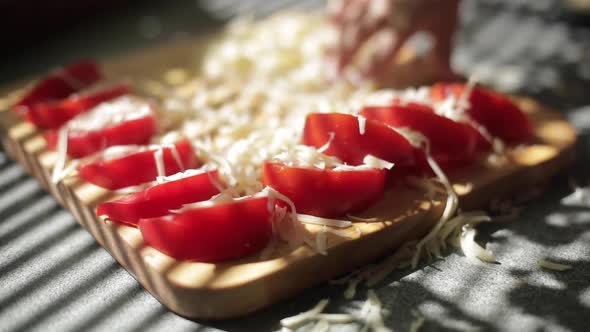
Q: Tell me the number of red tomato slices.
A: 10